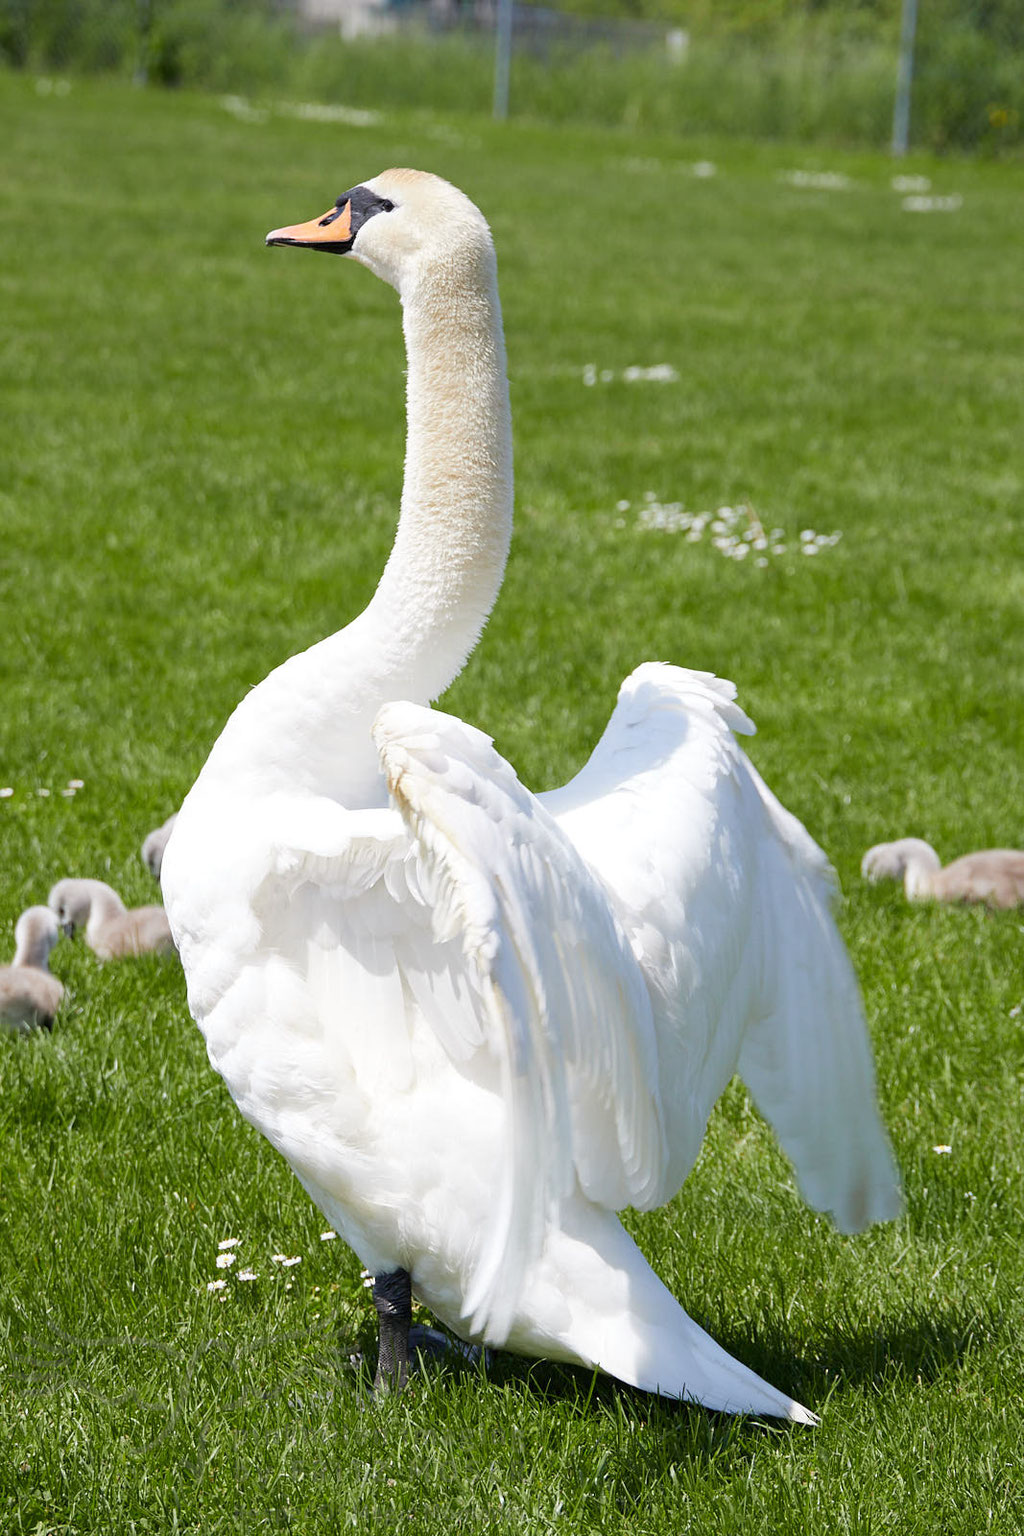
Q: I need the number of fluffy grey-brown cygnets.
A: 4